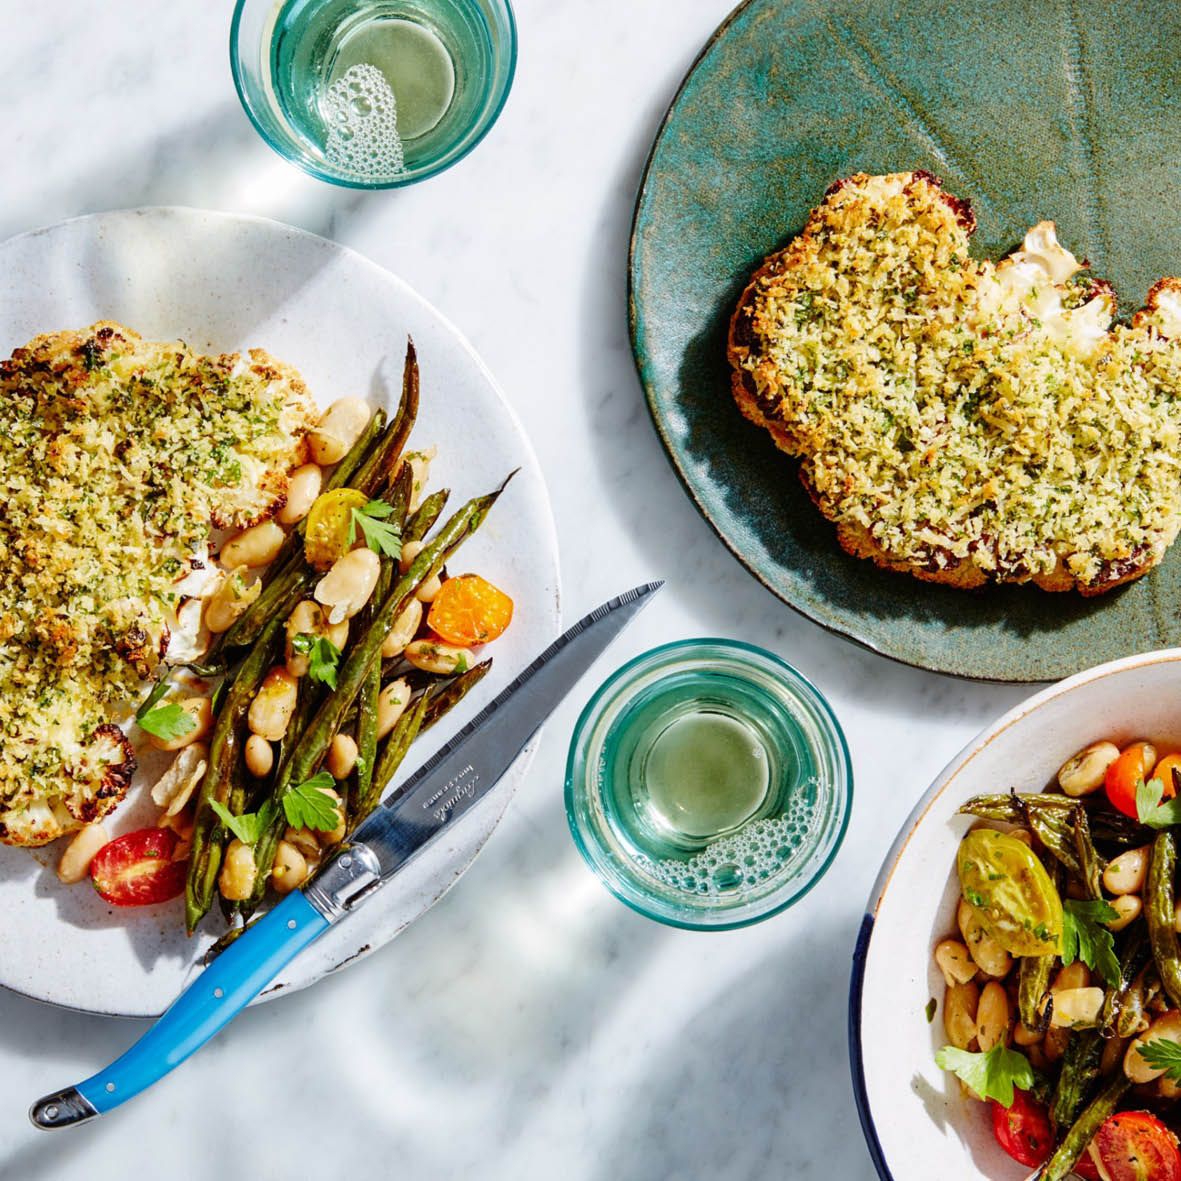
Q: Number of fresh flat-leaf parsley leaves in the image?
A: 9